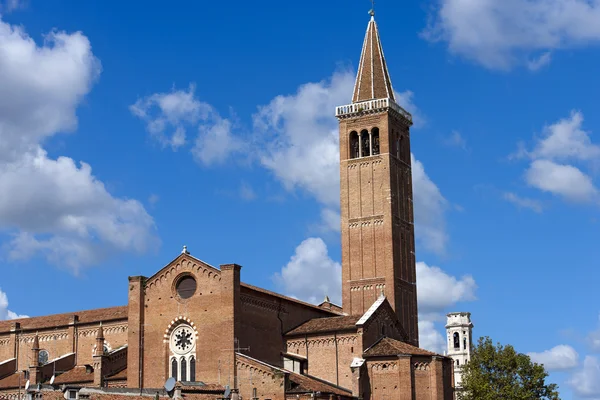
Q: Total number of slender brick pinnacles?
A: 2